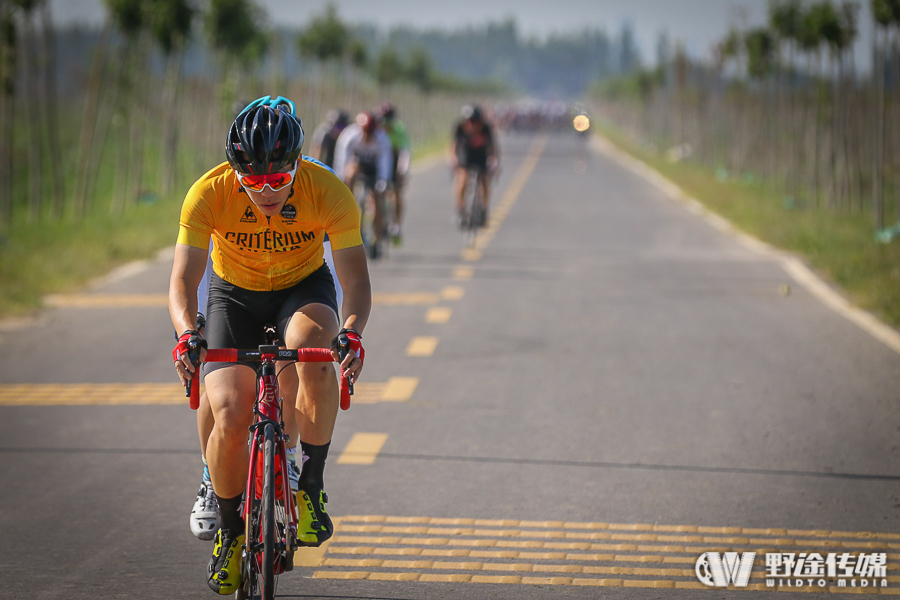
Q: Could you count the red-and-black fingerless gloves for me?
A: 2